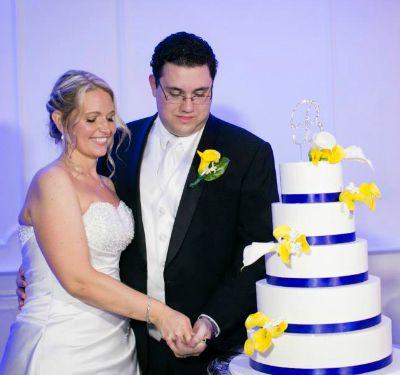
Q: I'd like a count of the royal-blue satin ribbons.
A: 5